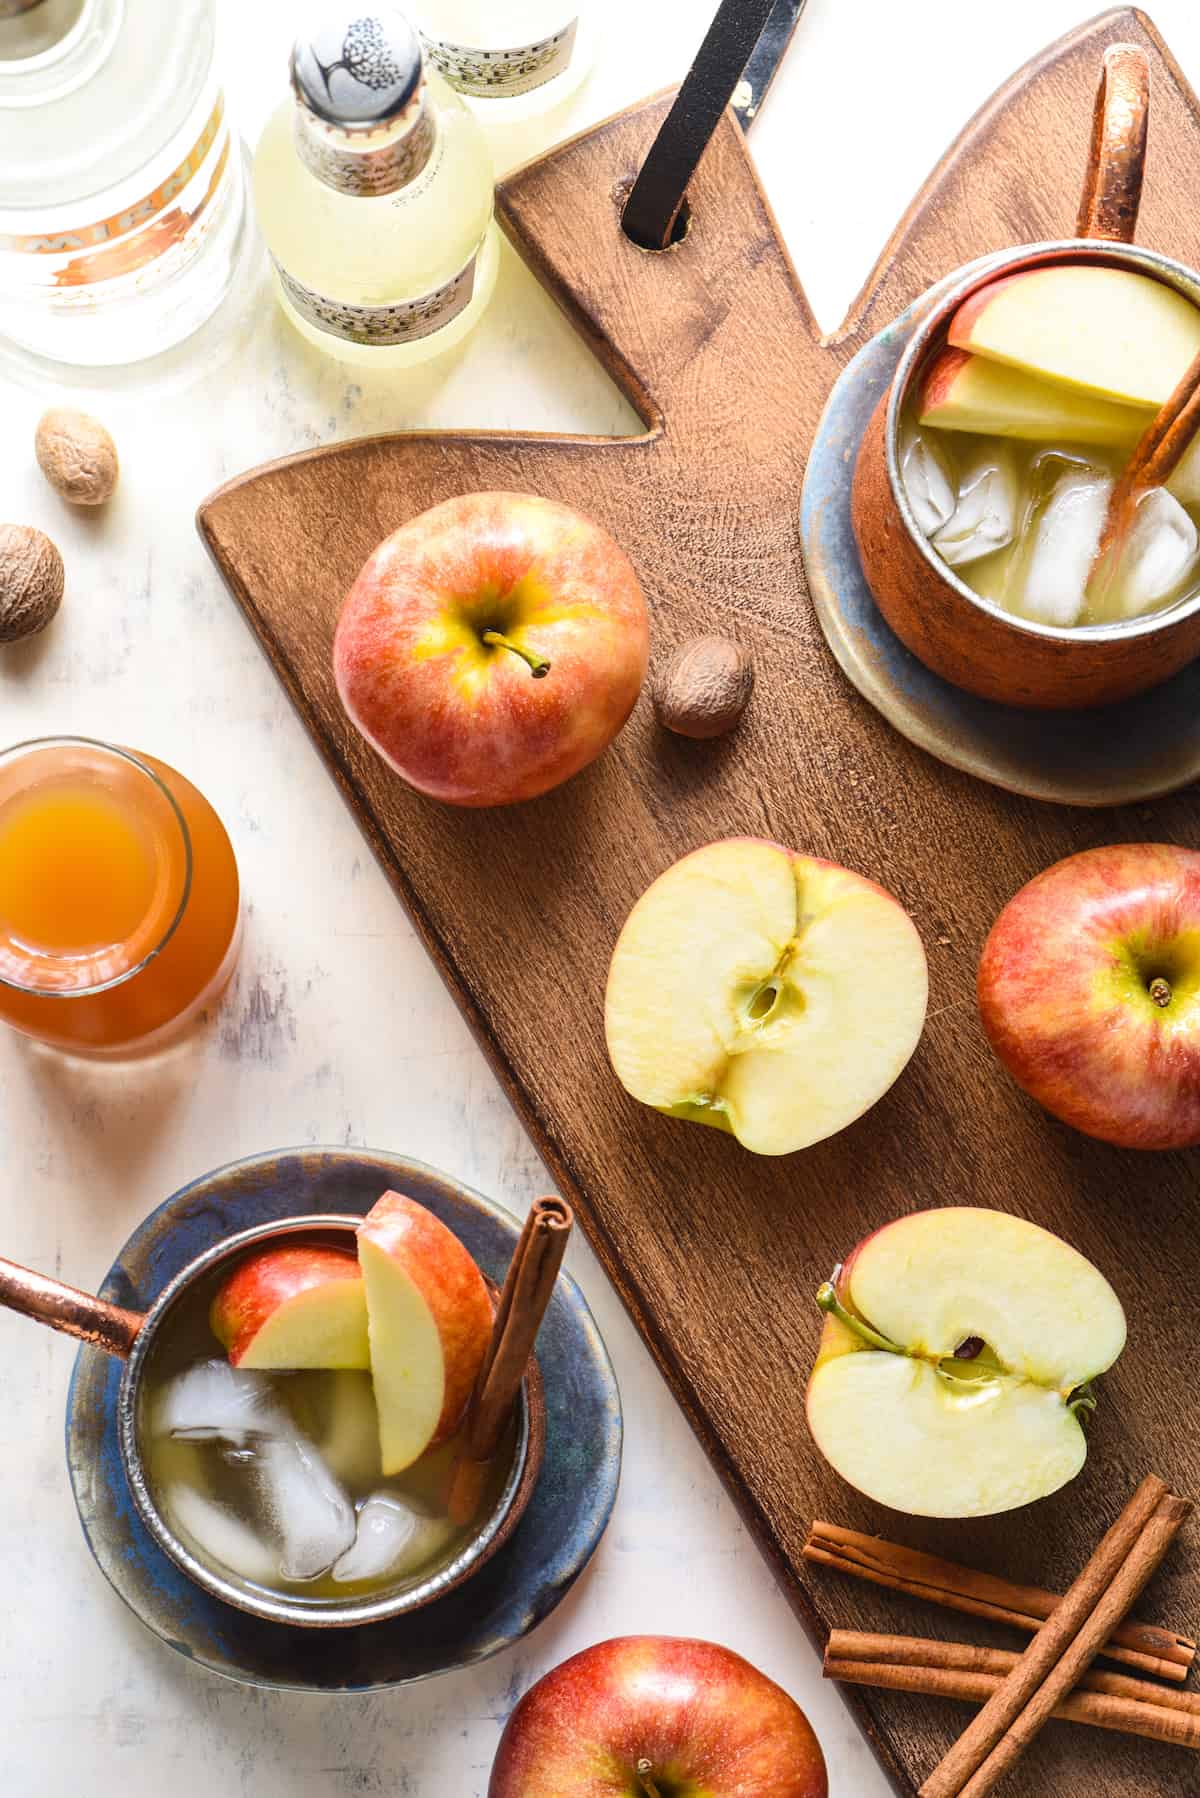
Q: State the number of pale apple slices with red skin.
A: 4